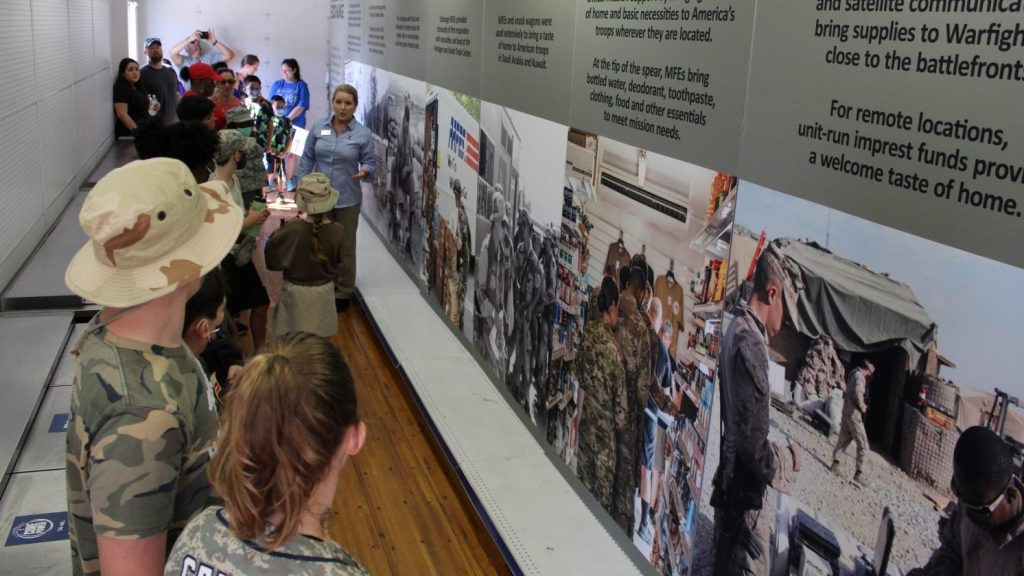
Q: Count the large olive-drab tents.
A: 1